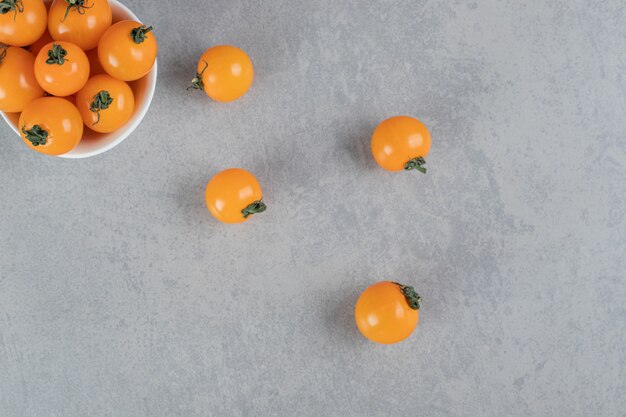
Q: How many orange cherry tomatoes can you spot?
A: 11